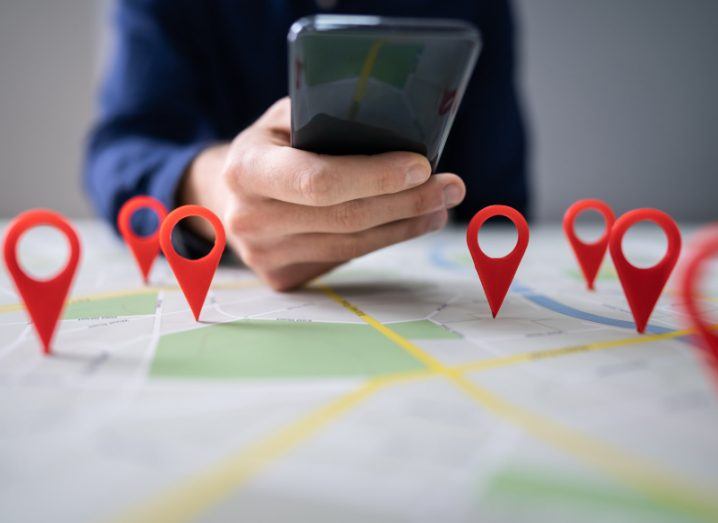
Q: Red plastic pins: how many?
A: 7